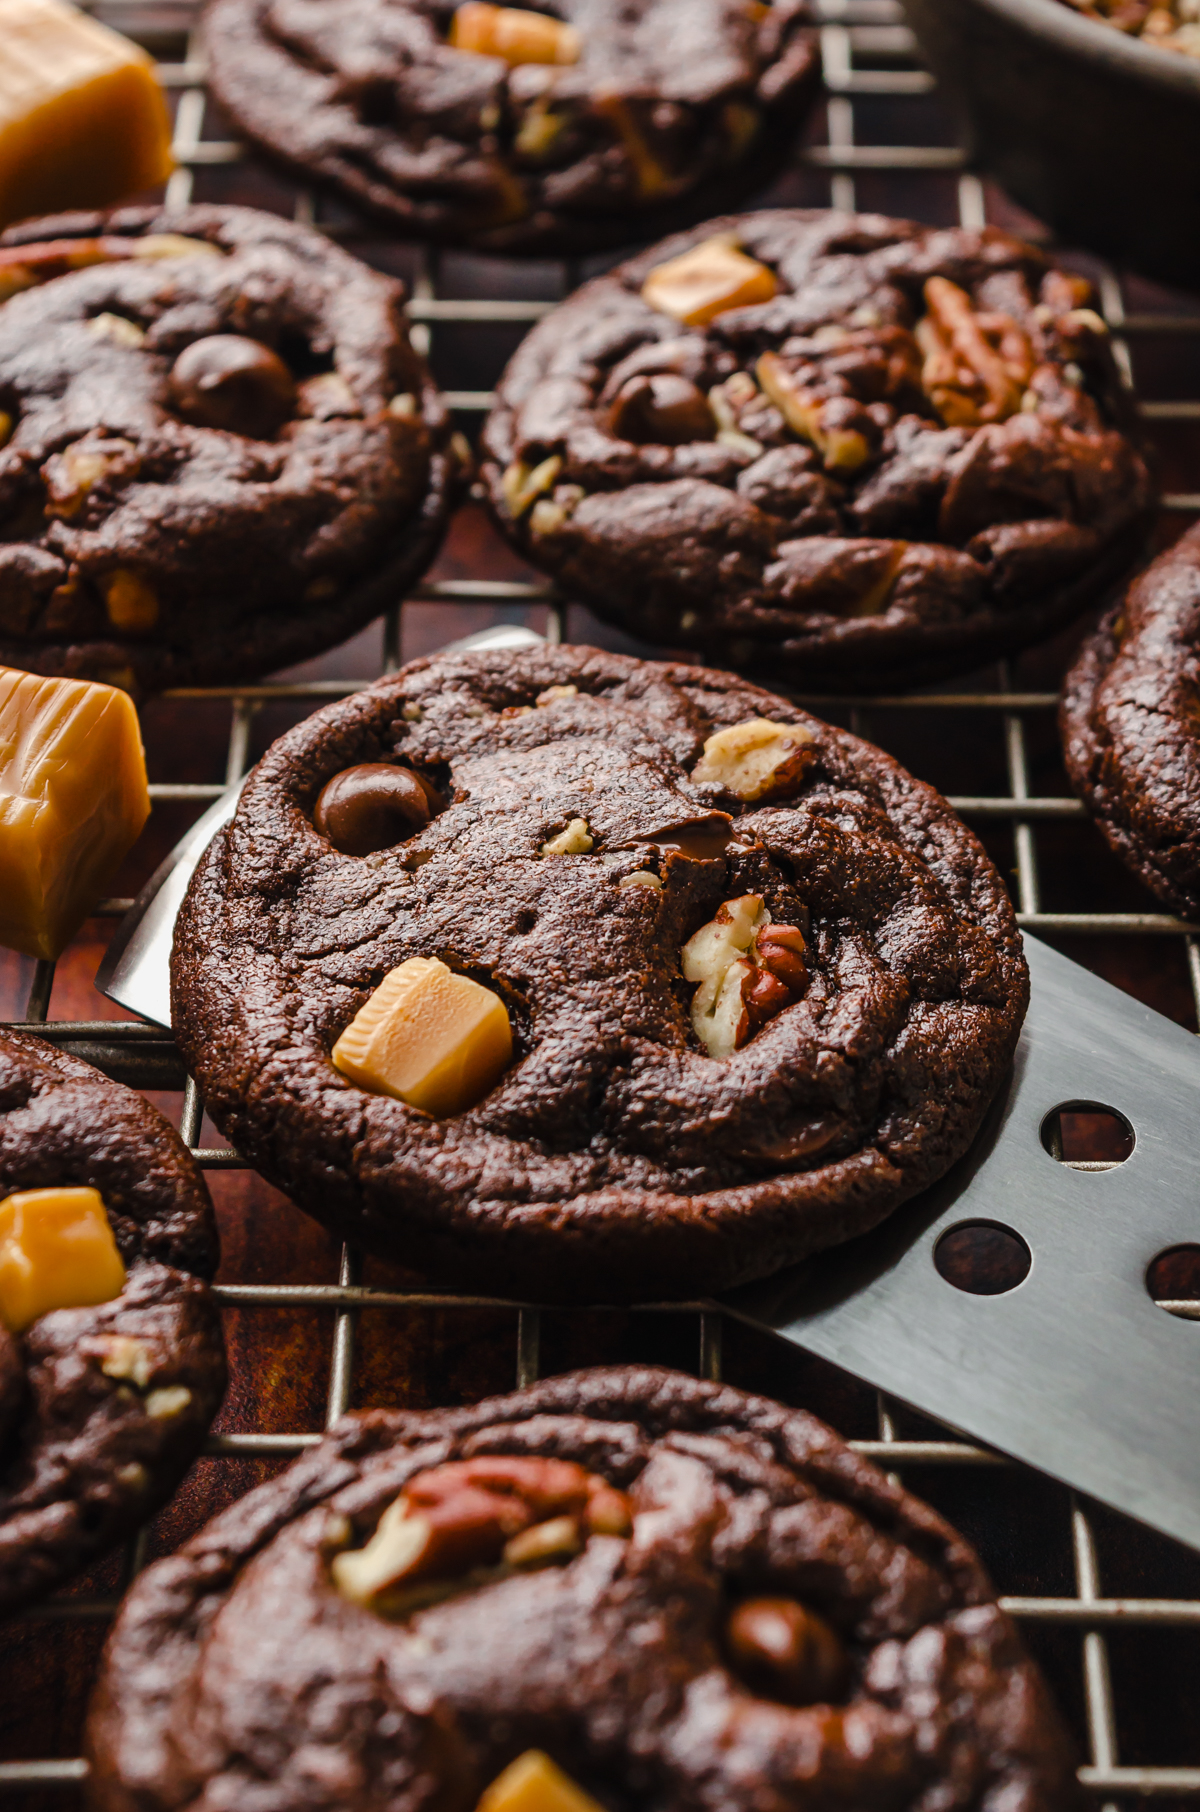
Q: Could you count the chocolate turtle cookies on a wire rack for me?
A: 7